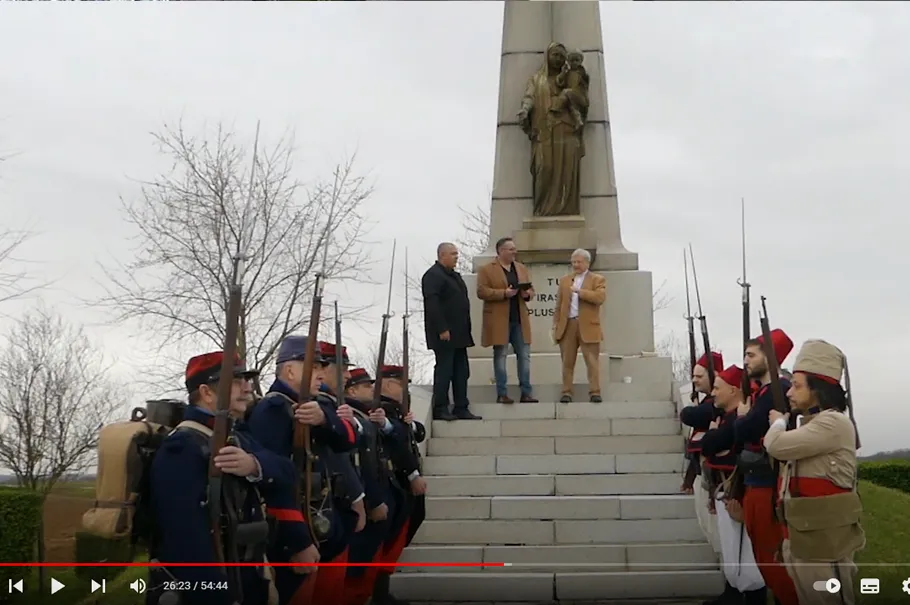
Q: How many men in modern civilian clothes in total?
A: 3